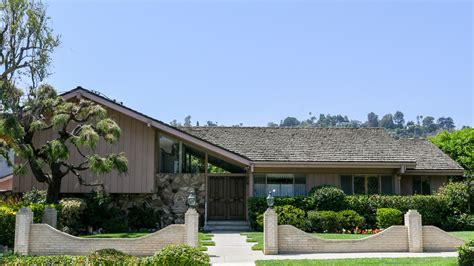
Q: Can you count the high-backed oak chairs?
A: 0